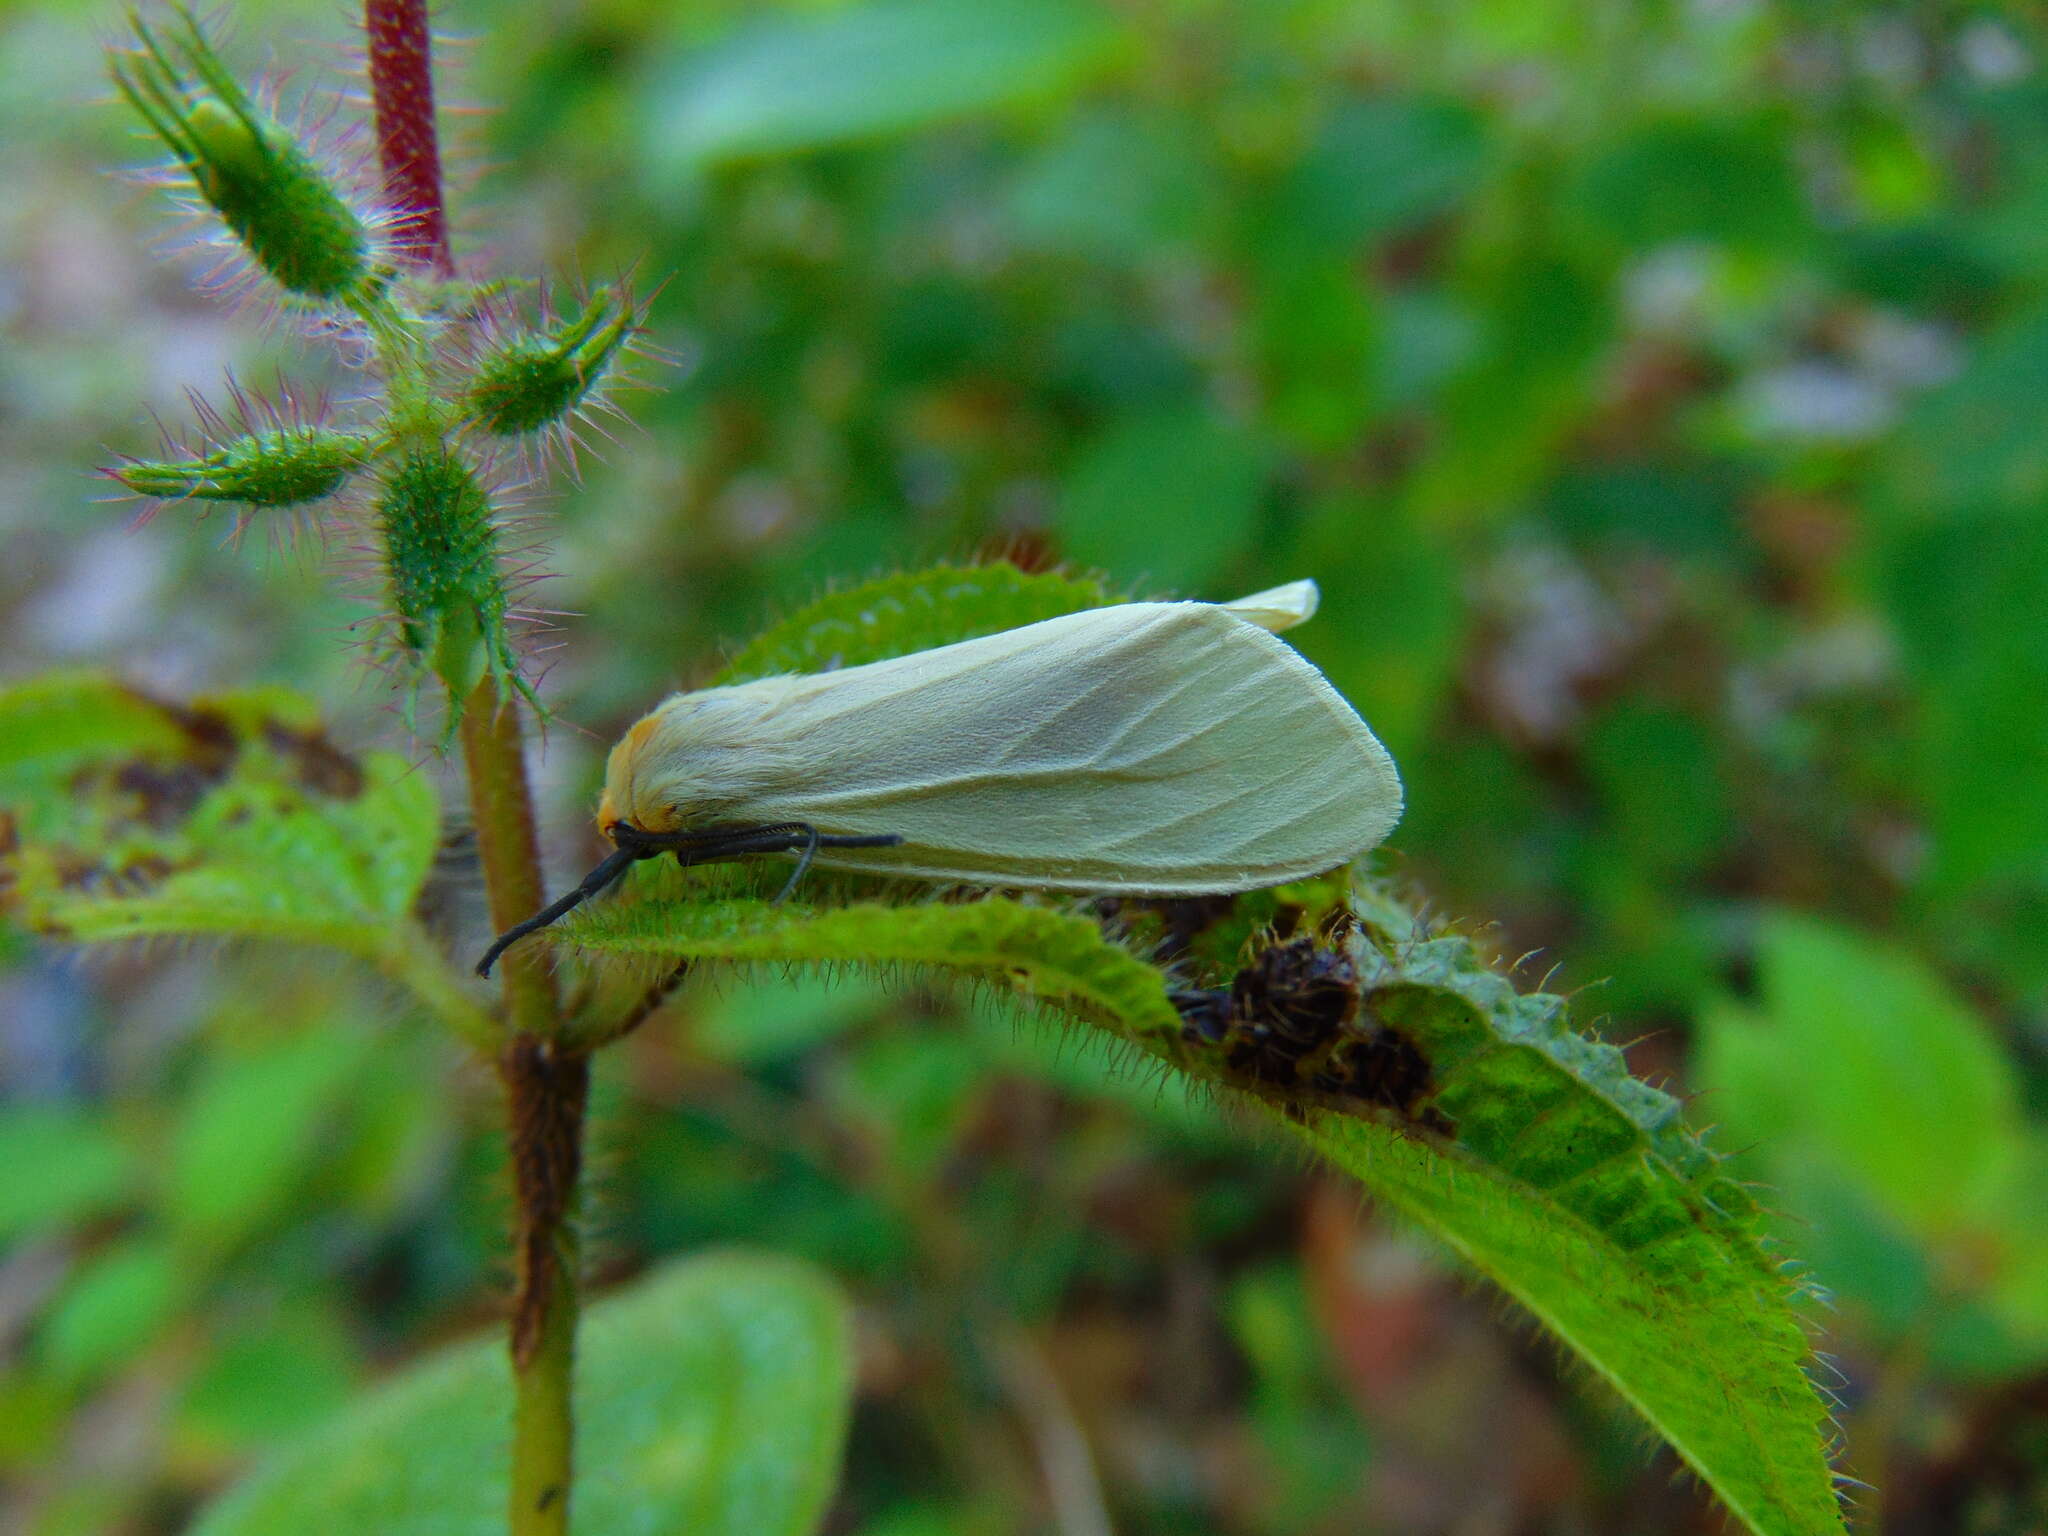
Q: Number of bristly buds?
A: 4